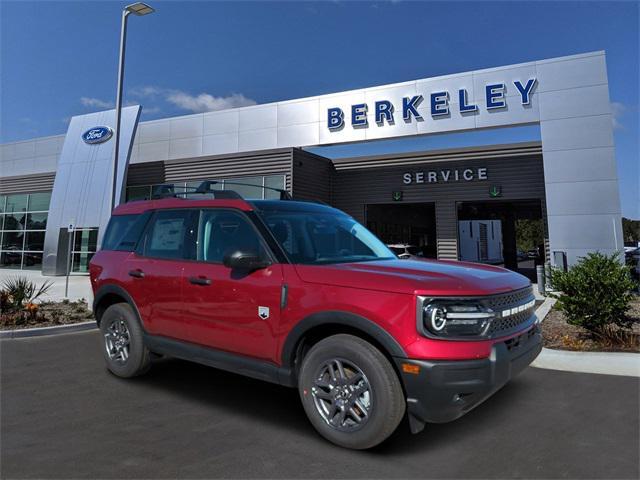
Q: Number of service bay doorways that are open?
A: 2